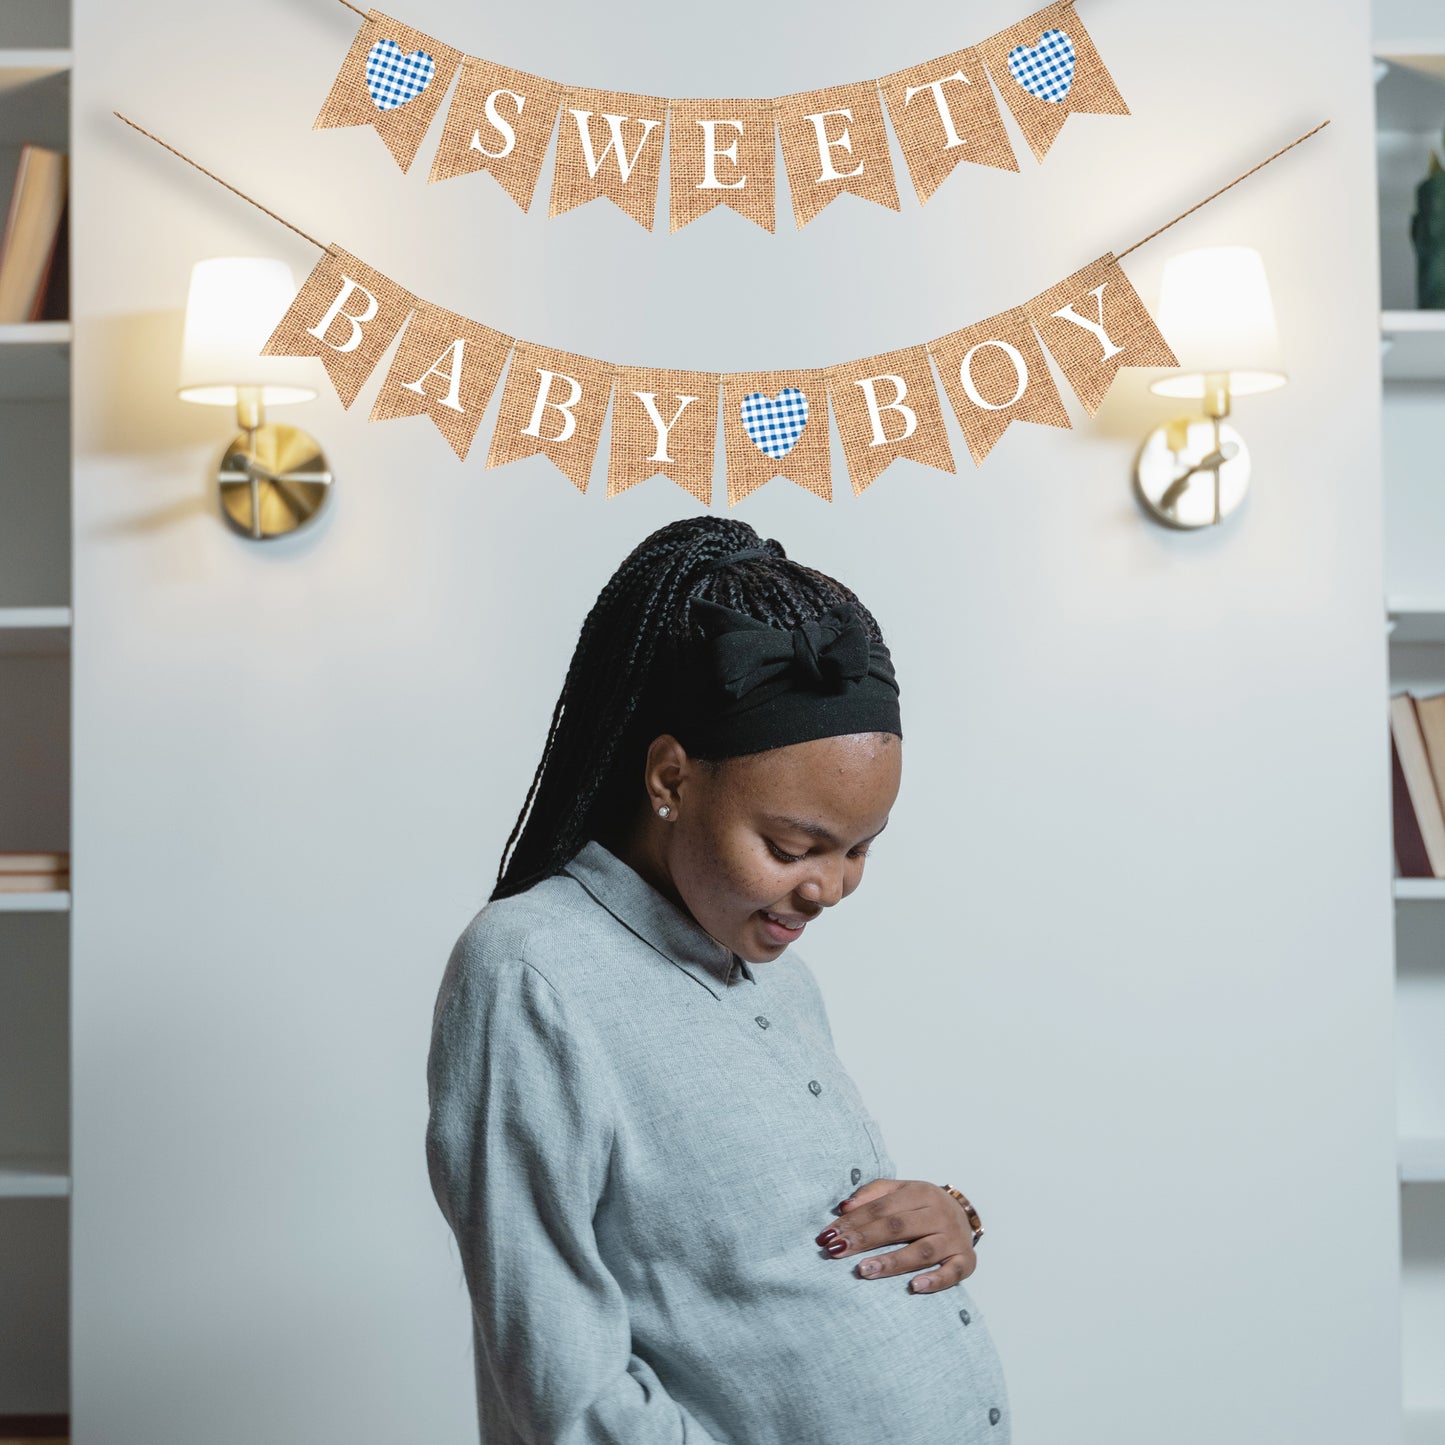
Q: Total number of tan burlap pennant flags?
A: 15